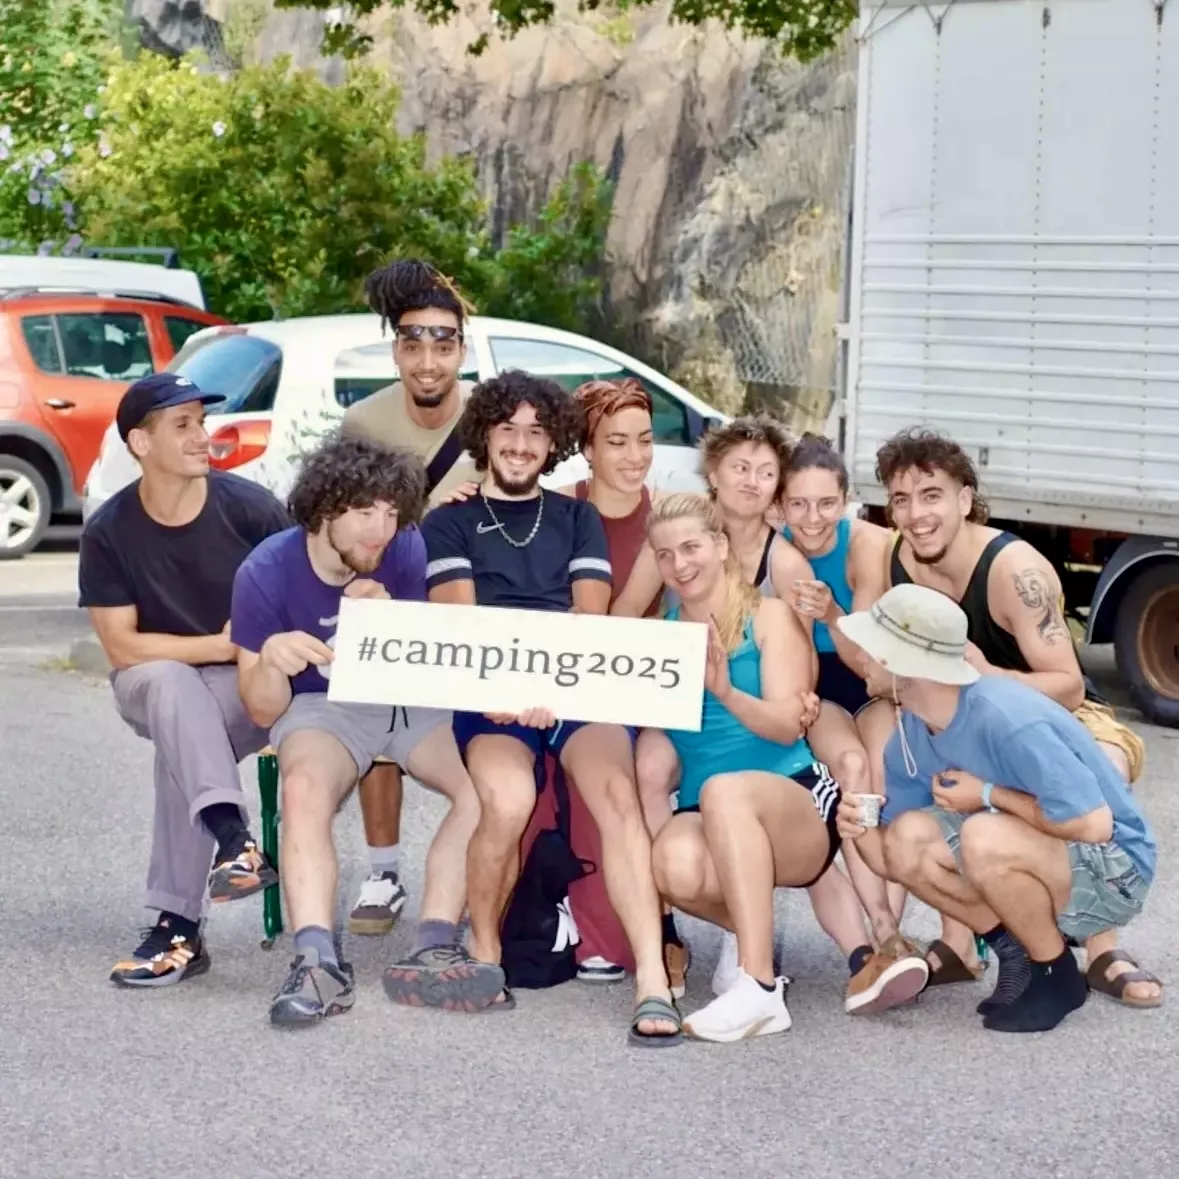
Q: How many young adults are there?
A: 10